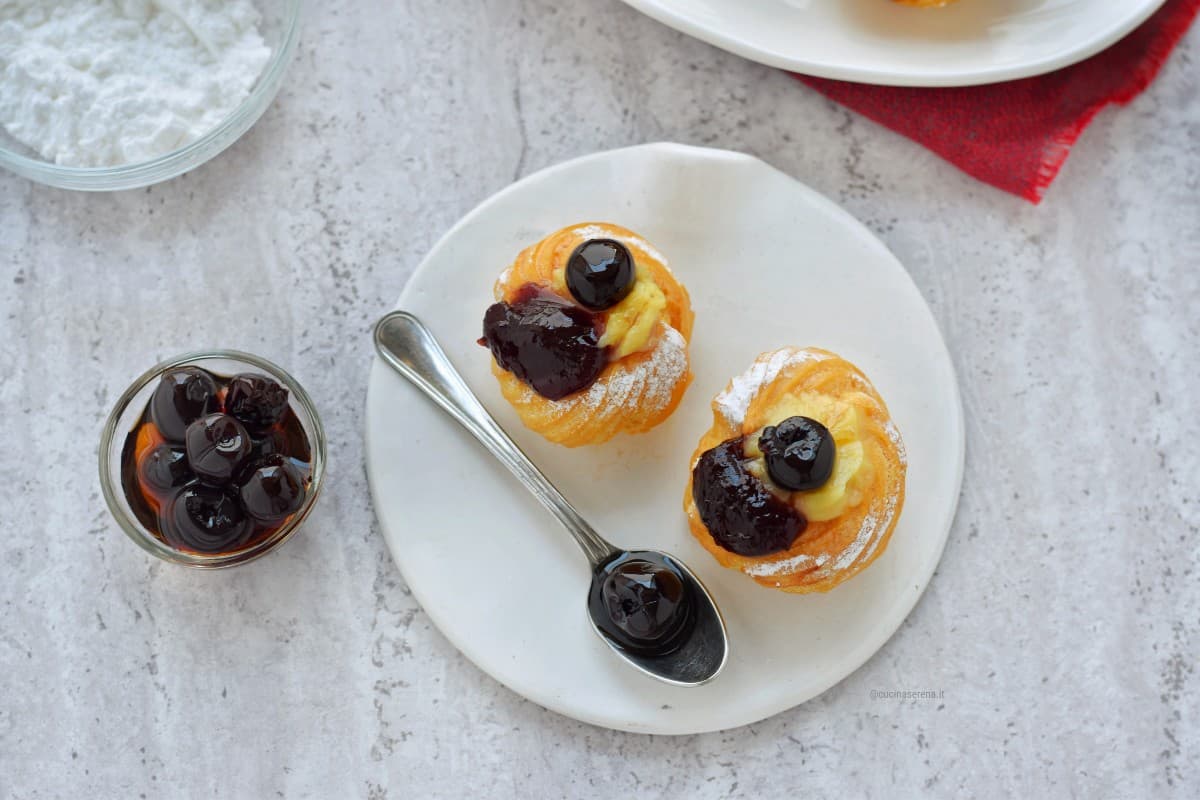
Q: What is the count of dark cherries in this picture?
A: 9